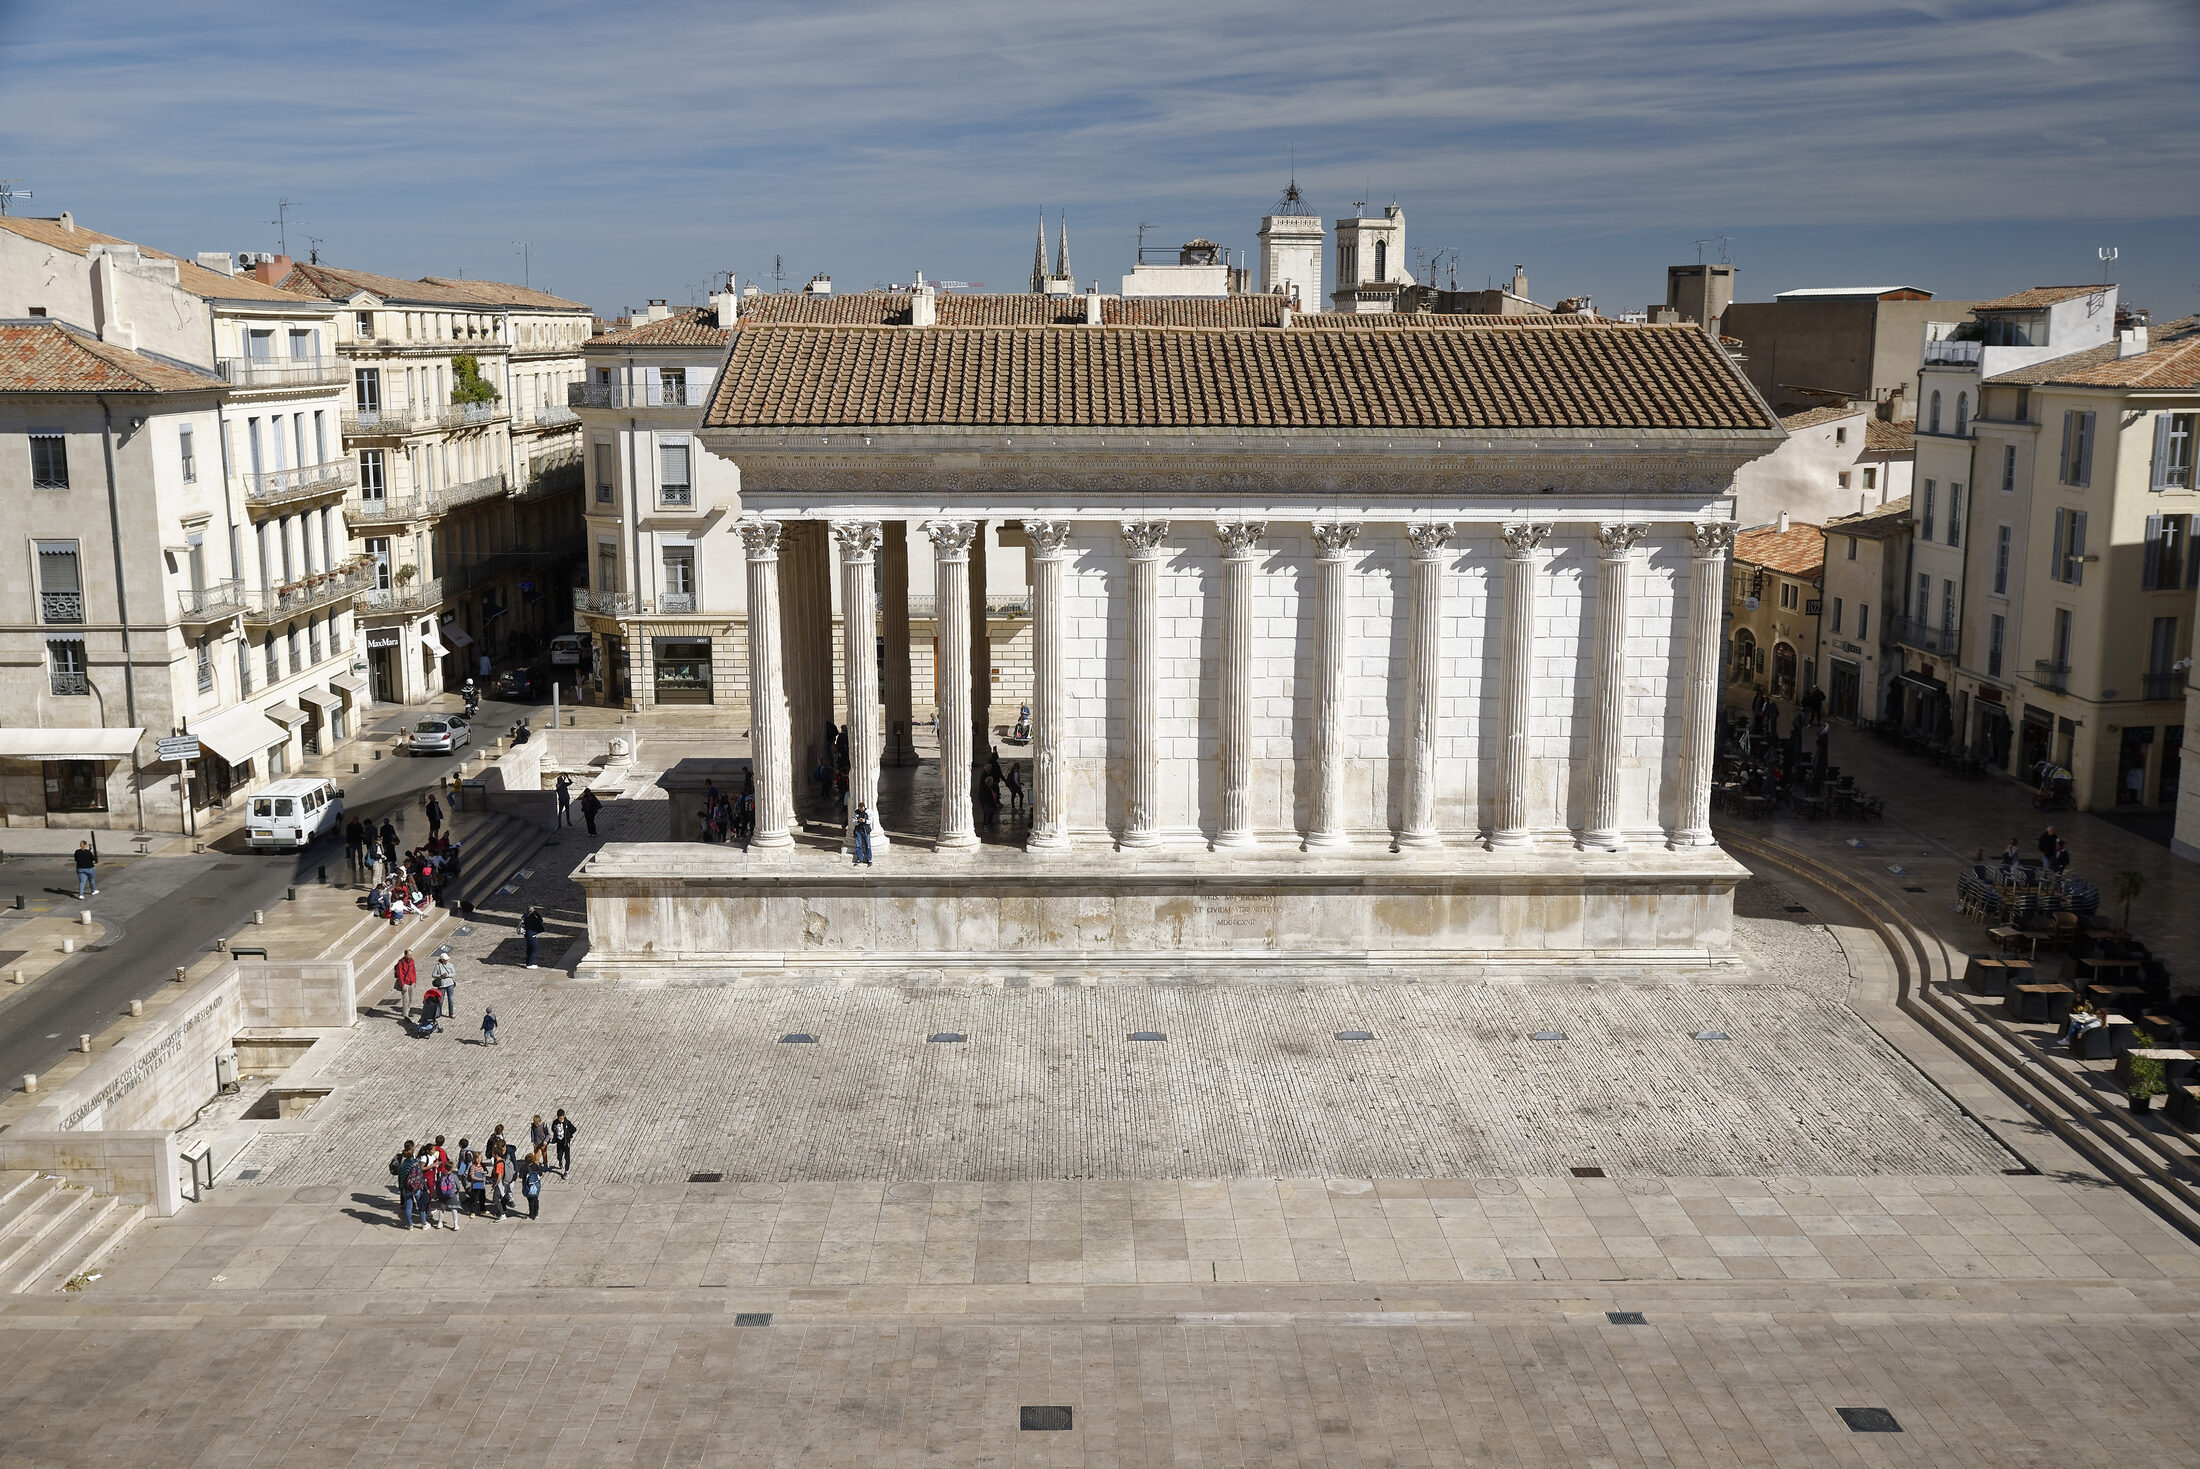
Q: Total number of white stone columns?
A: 11